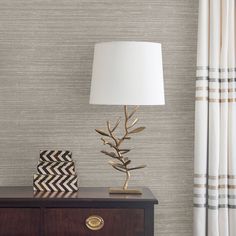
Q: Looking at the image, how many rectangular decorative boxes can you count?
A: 3